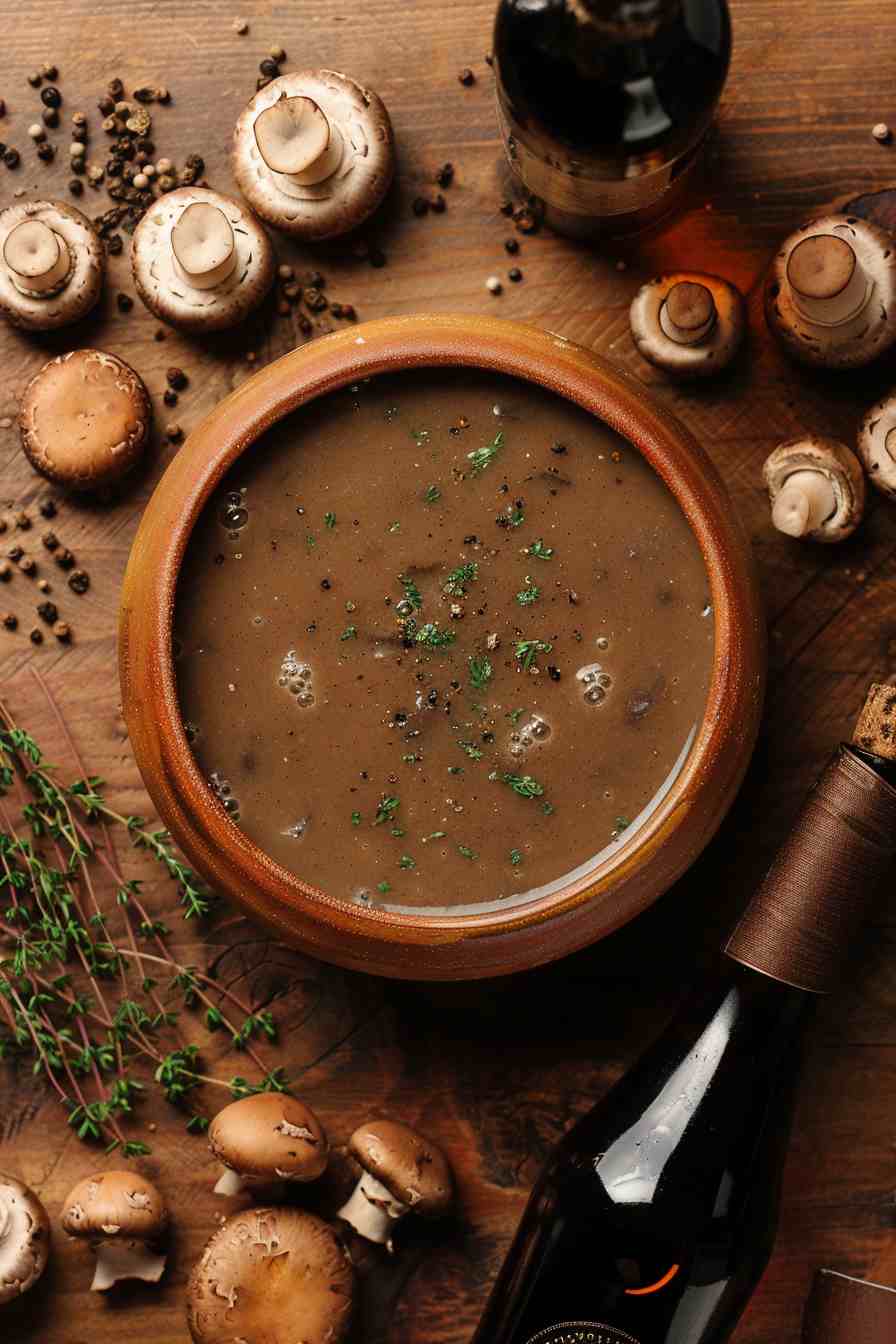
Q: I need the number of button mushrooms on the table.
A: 13